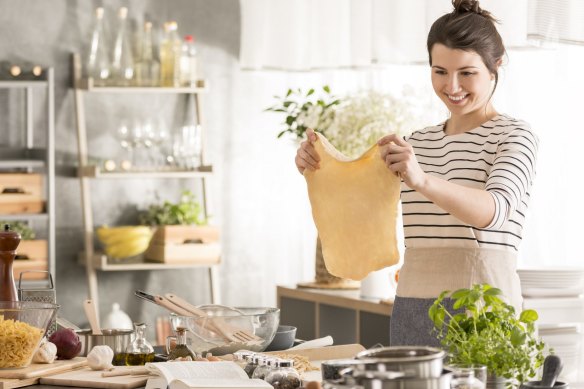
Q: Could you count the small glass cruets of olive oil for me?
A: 2